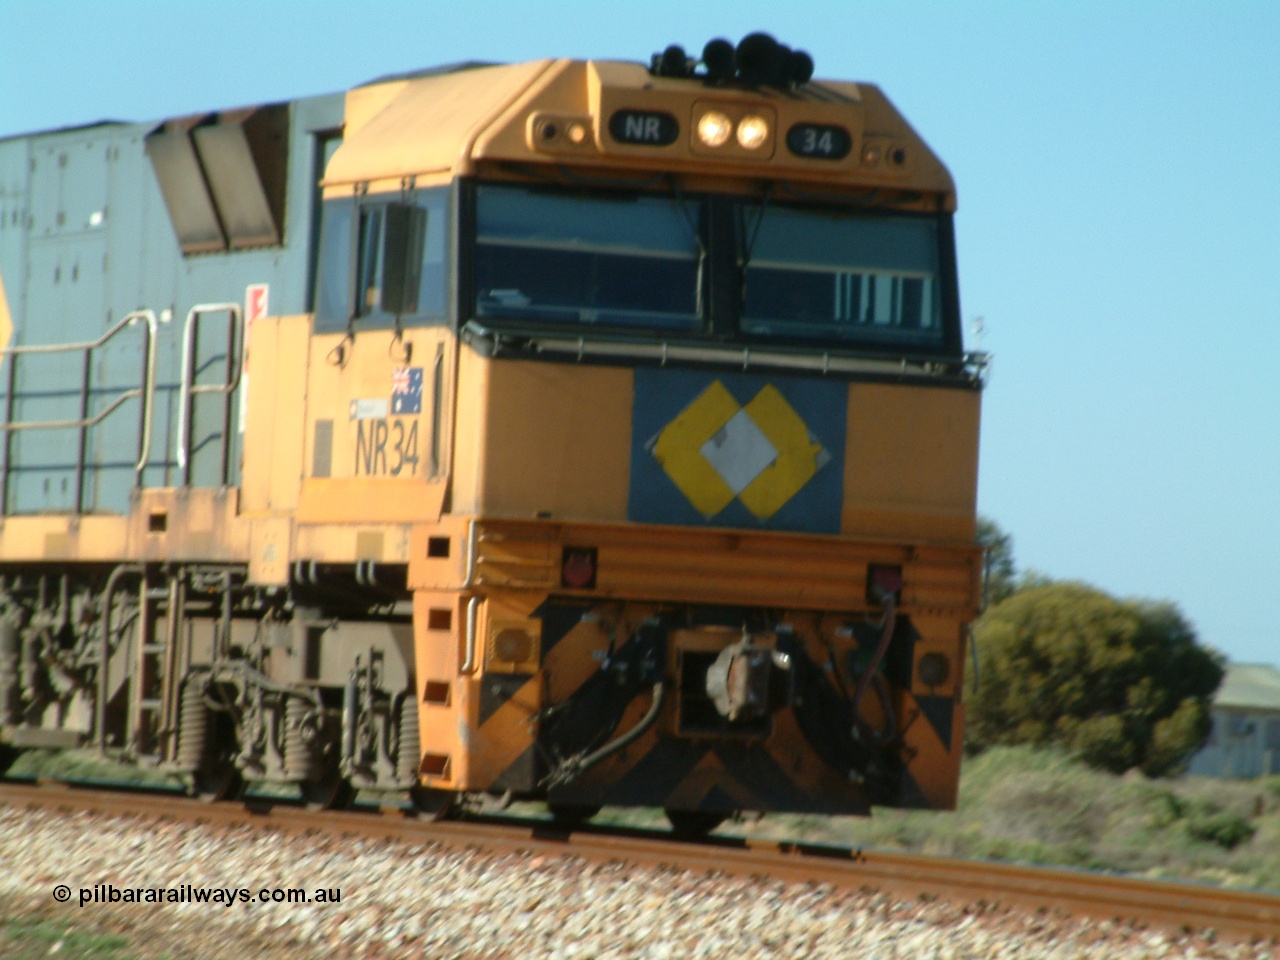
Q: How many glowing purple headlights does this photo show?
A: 0